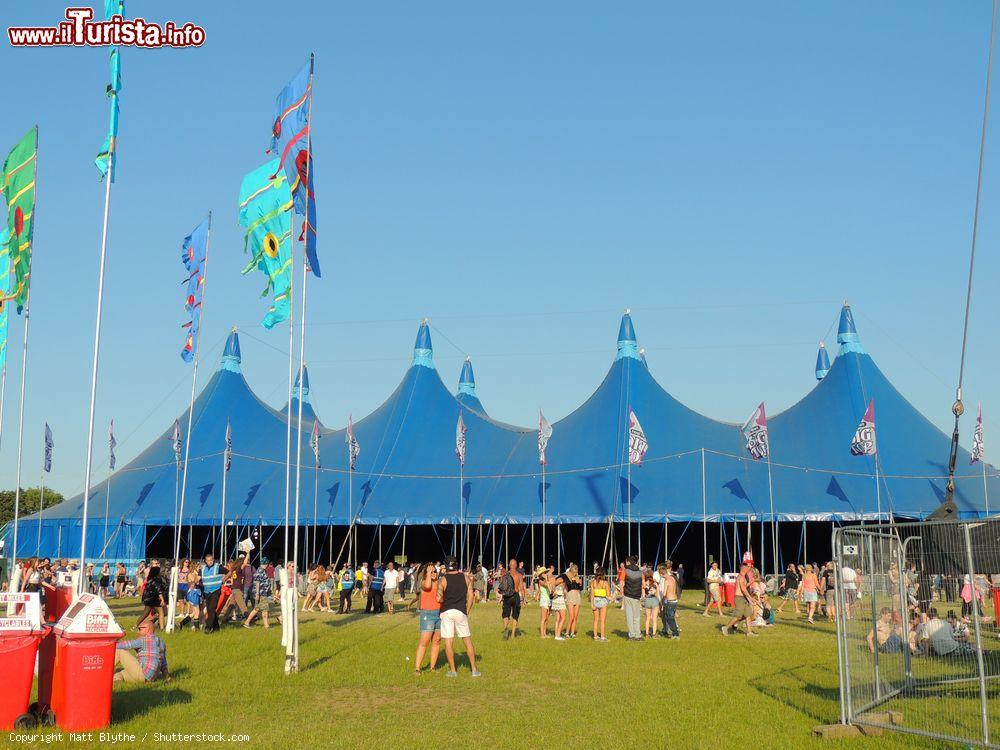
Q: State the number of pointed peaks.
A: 8